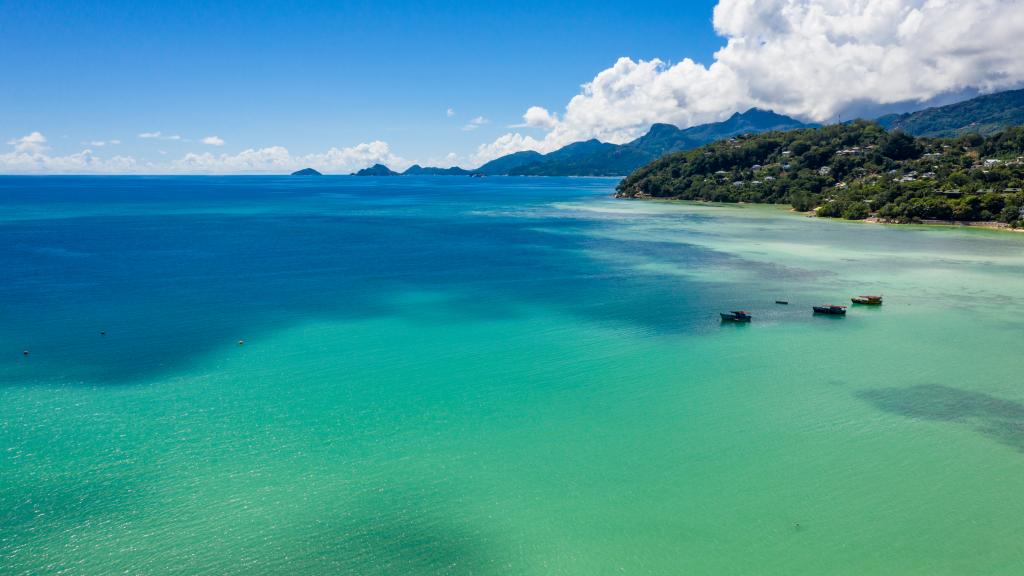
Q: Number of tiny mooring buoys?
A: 3